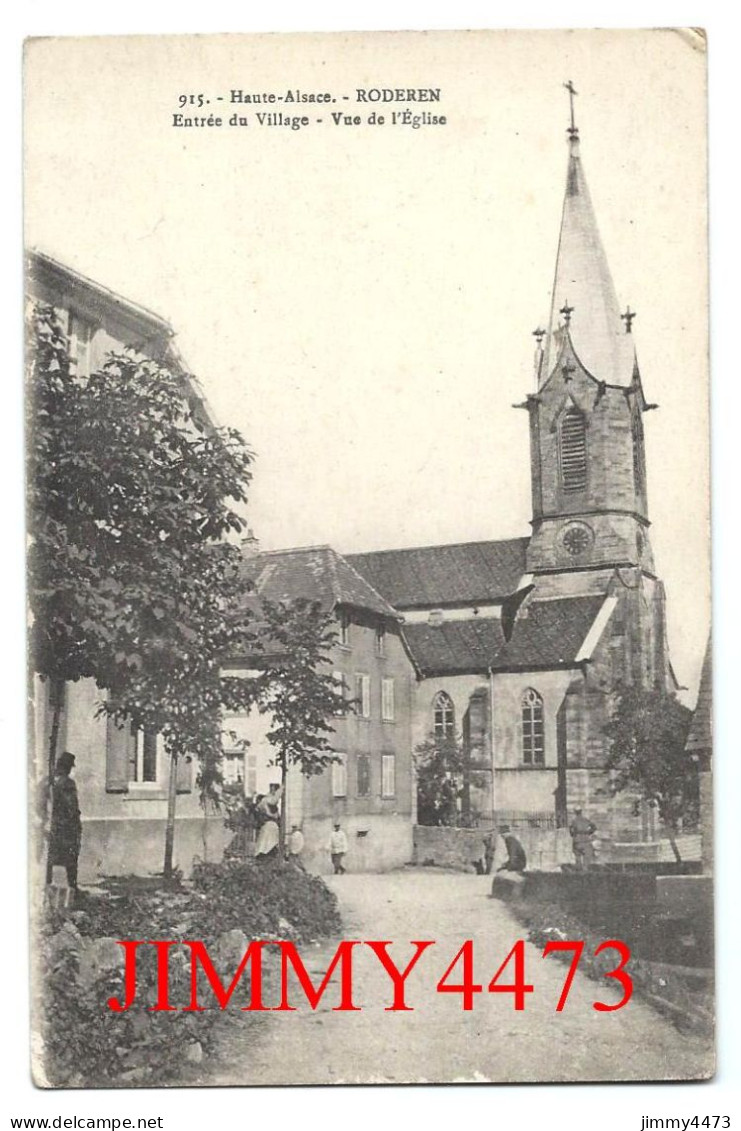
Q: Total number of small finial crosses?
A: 3